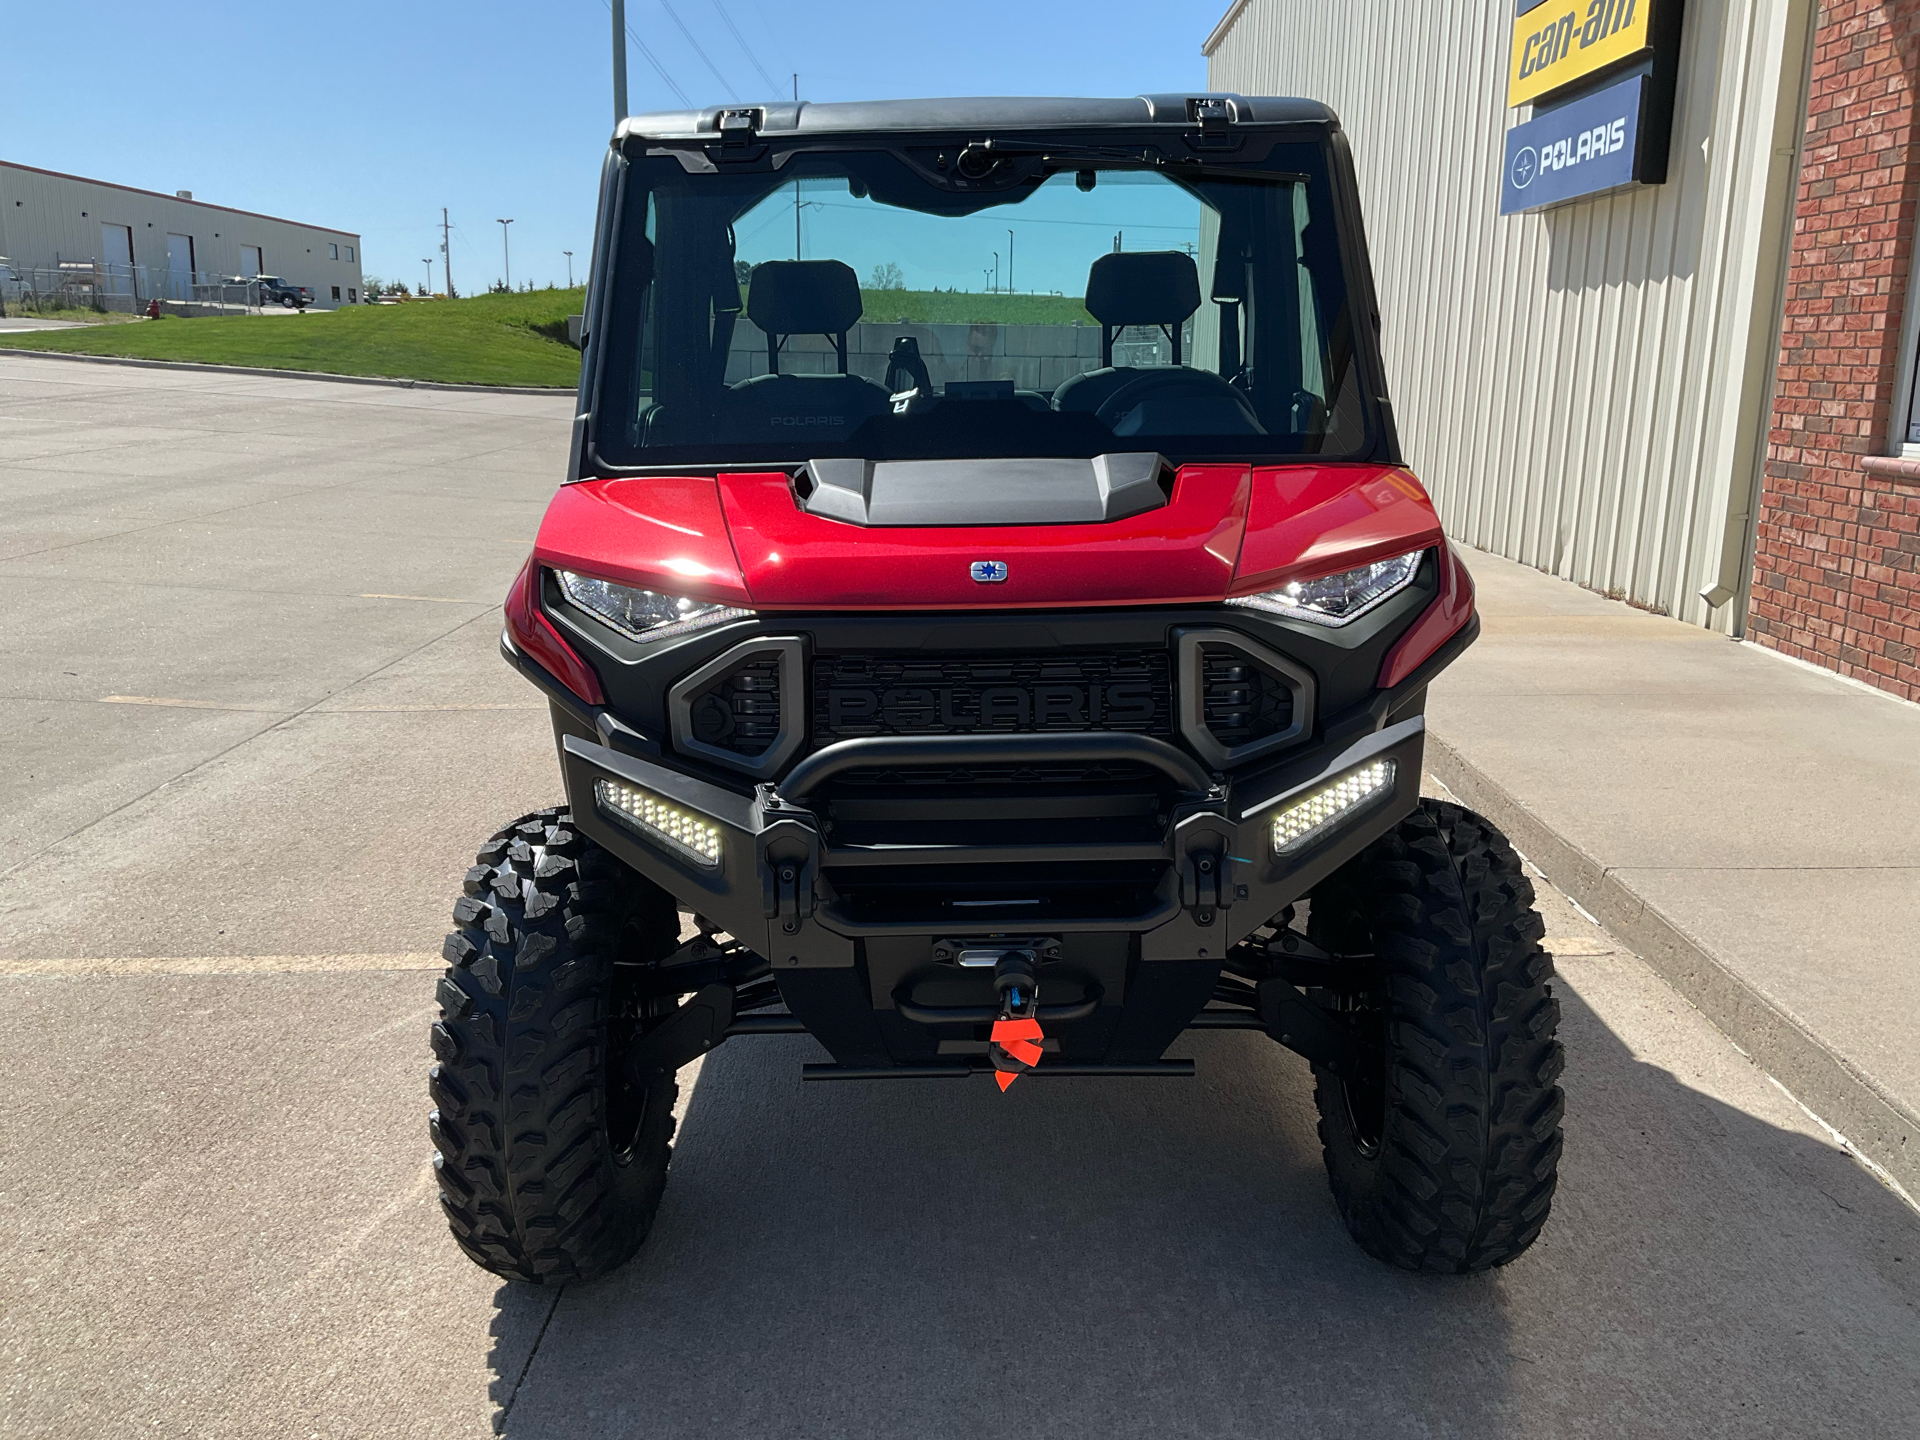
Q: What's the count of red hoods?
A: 1